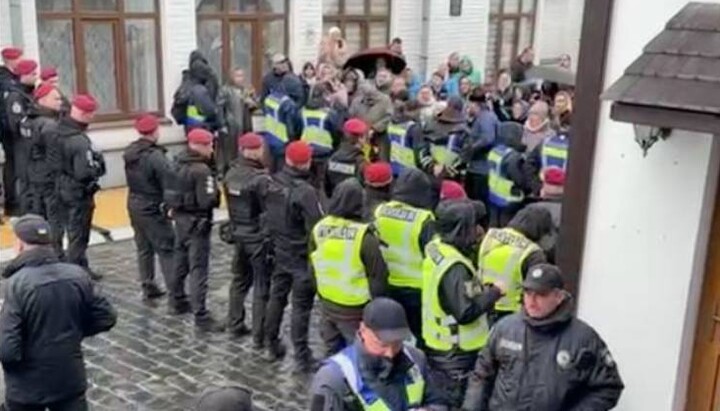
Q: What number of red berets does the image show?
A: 13